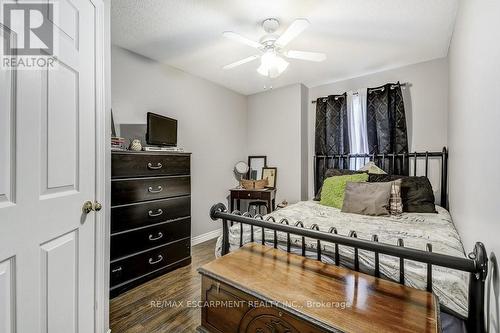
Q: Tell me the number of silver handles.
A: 5